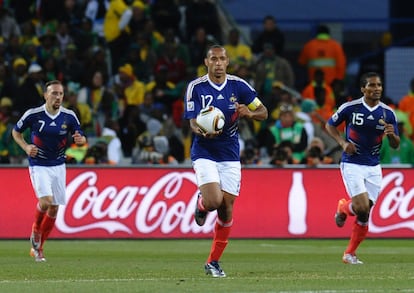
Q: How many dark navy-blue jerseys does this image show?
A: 3